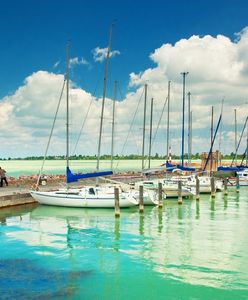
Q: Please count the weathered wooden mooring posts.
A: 8